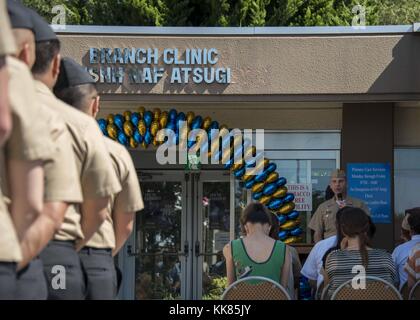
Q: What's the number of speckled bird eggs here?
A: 0